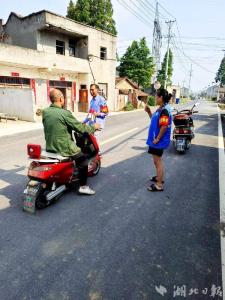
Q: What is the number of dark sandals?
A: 2